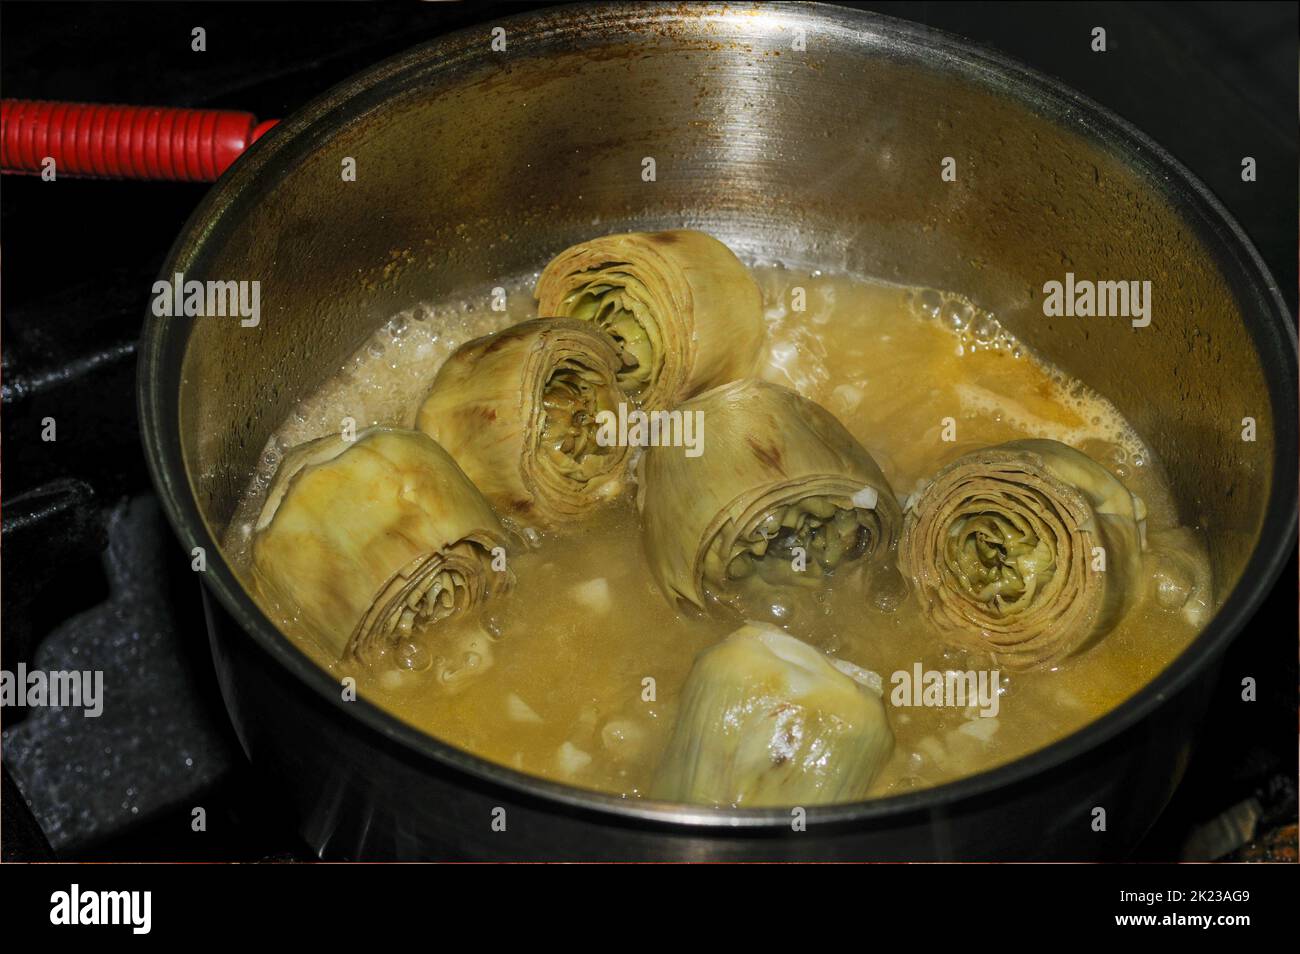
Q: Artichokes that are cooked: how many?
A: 6